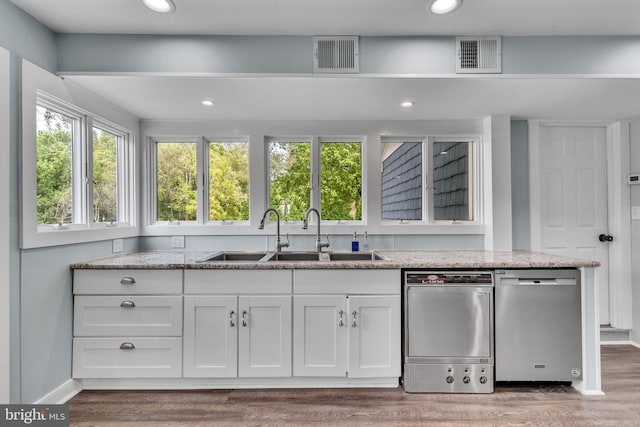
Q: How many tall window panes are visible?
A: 8